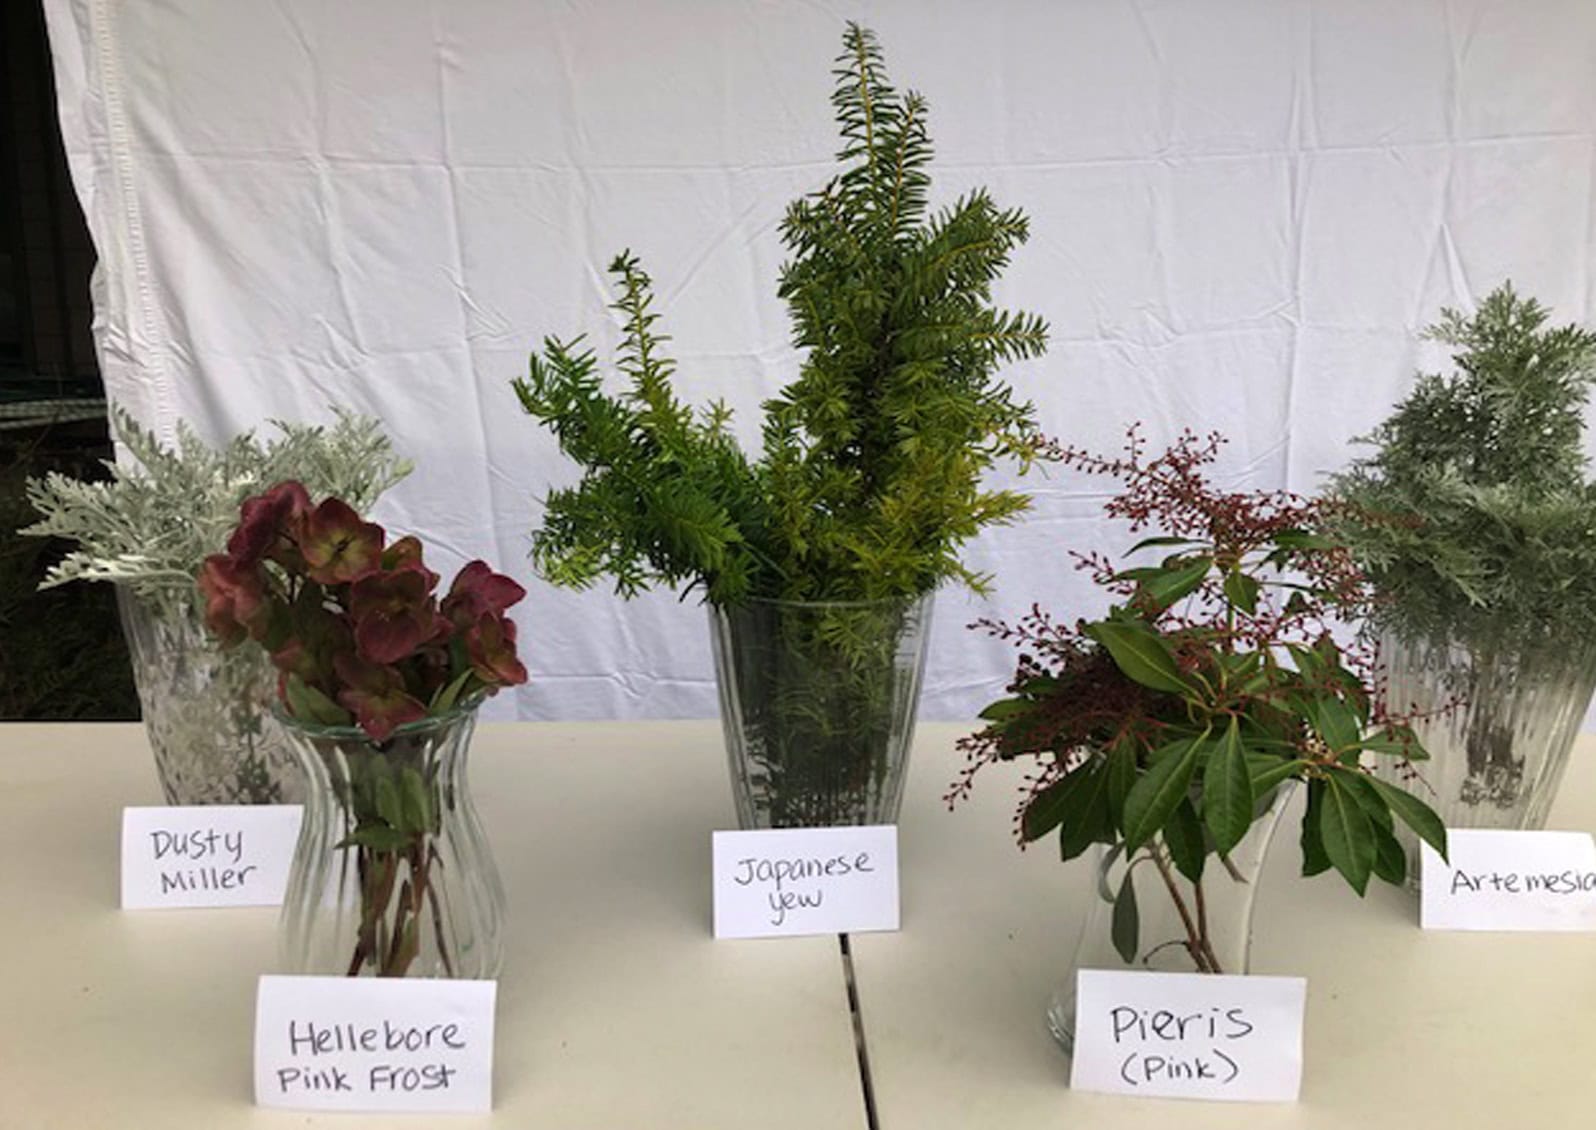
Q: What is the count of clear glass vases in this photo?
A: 5